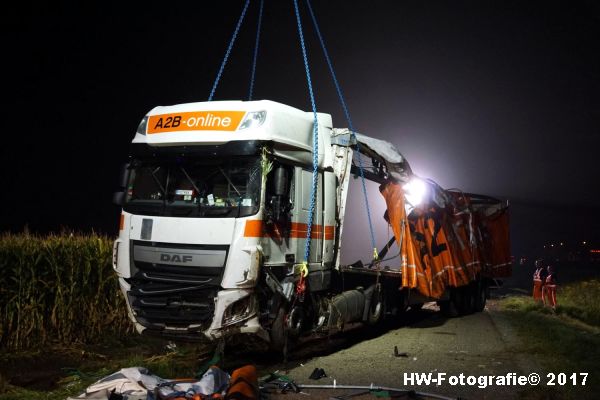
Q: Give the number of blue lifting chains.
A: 4